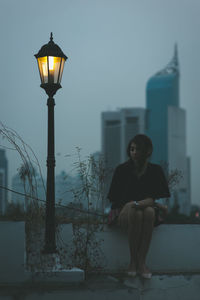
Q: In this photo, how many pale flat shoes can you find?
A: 2